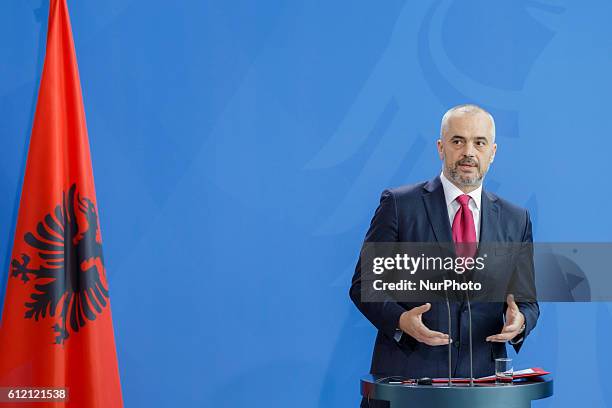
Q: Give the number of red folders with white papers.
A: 1